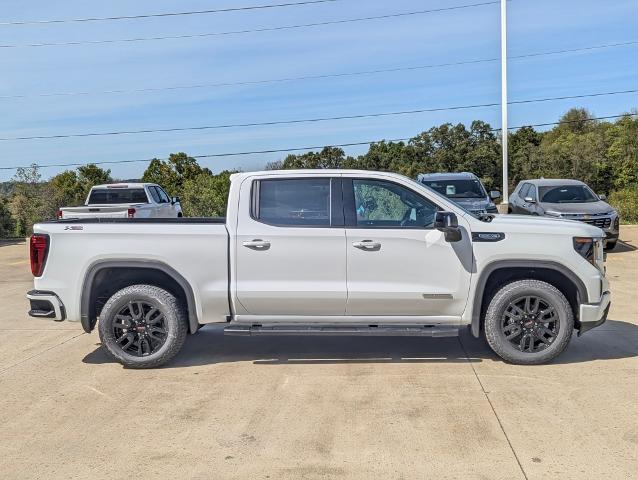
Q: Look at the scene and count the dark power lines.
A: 5